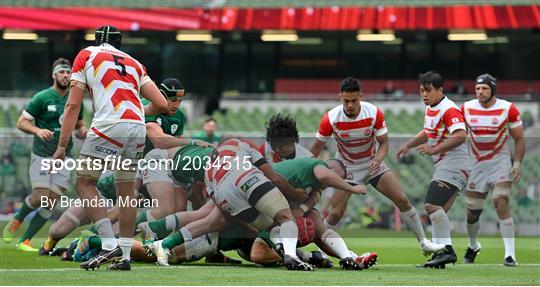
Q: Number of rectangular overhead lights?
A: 6